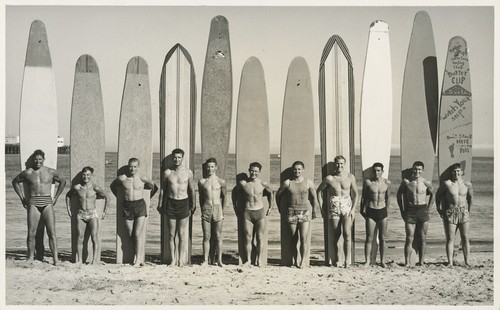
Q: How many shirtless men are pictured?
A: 10